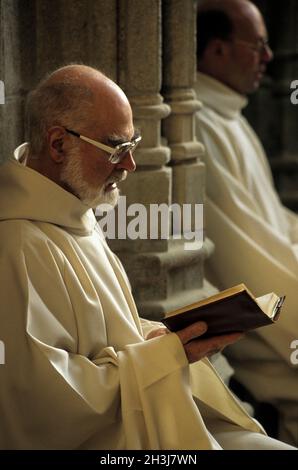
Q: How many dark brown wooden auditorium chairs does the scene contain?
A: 0